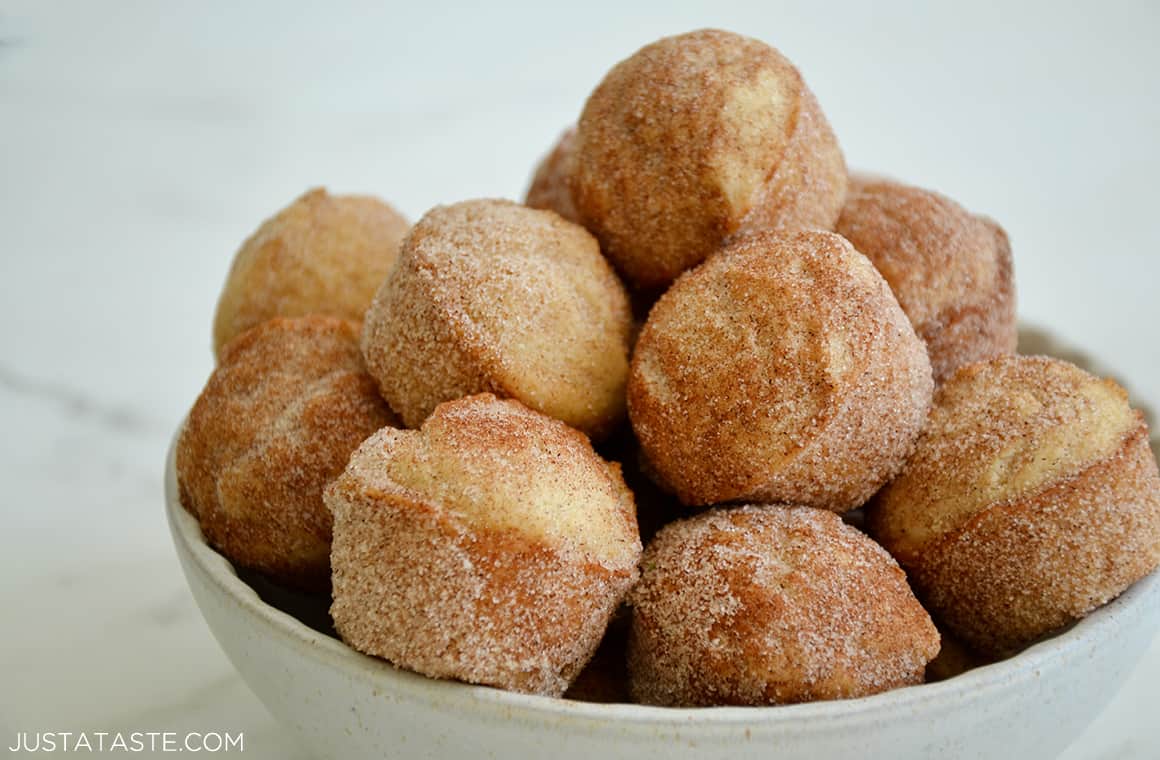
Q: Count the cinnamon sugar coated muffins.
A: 10